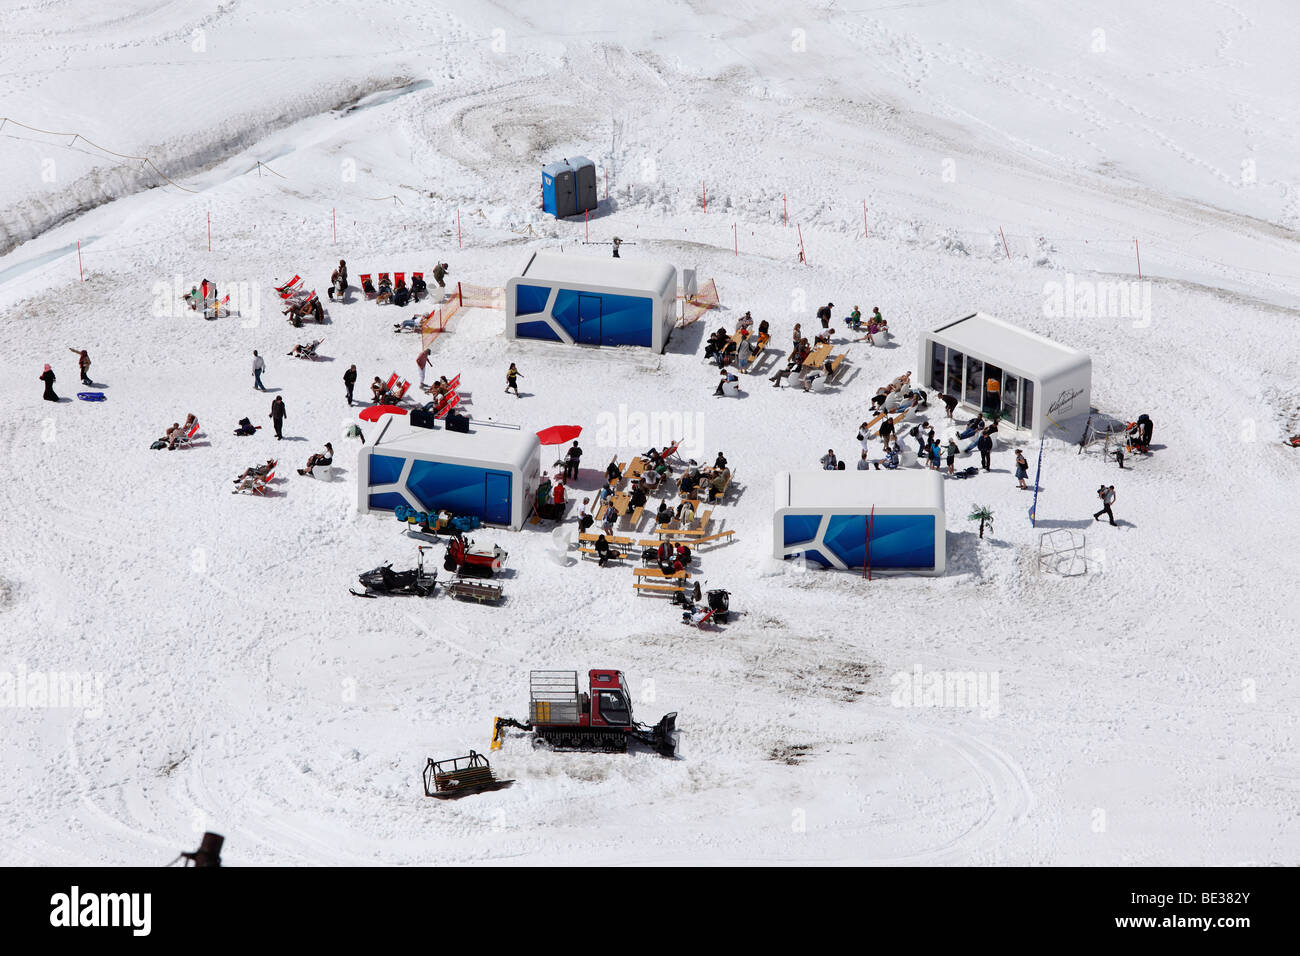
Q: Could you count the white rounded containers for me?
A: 4